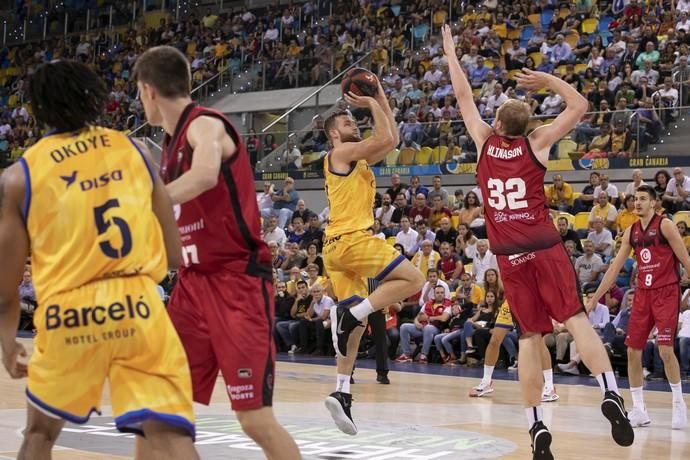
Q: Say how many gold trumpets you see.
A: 0